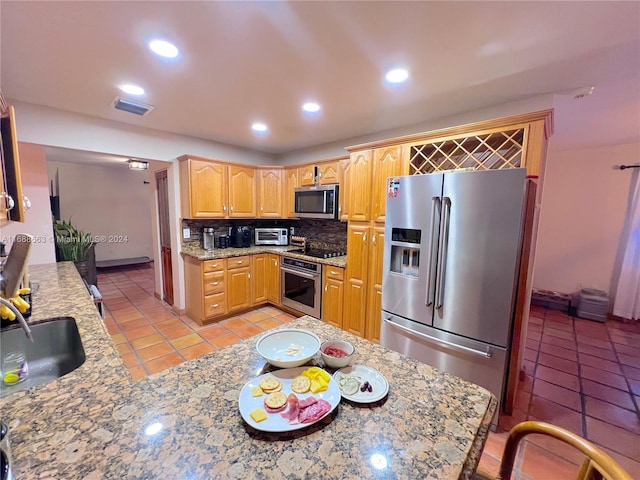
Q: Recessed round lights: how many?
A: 5